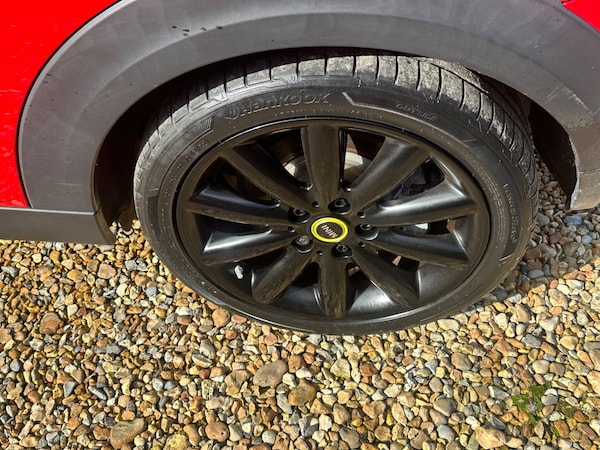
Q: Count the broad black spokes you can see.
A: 10